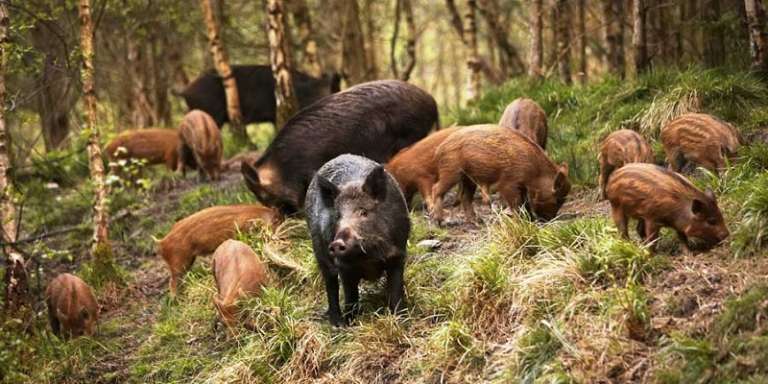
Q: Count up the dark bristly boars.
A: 3